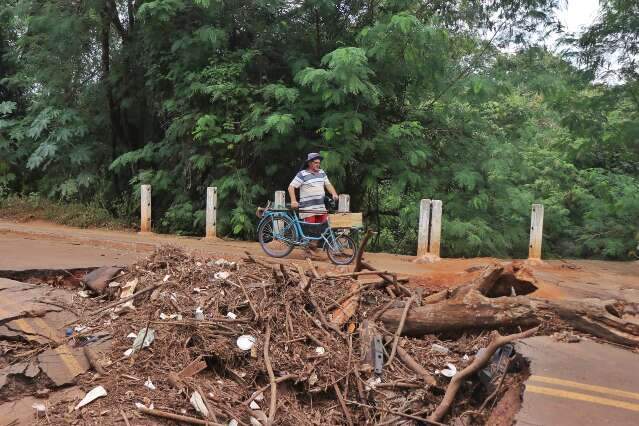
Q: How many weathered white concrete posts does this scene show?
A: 7